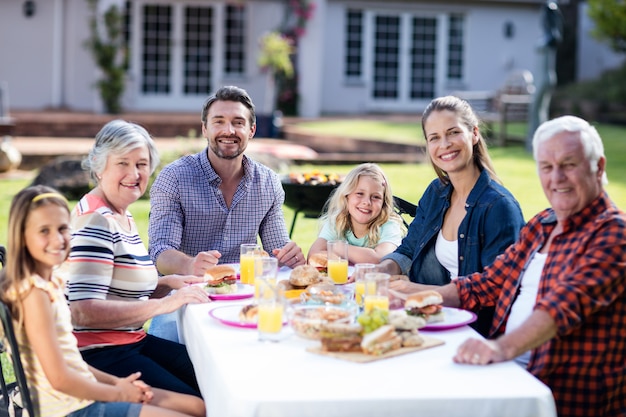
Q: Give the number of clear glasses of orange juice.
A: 6